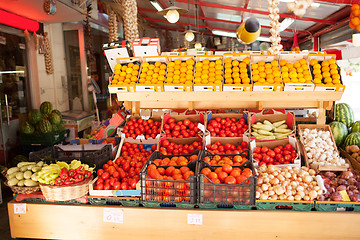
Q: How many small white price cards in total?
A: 3